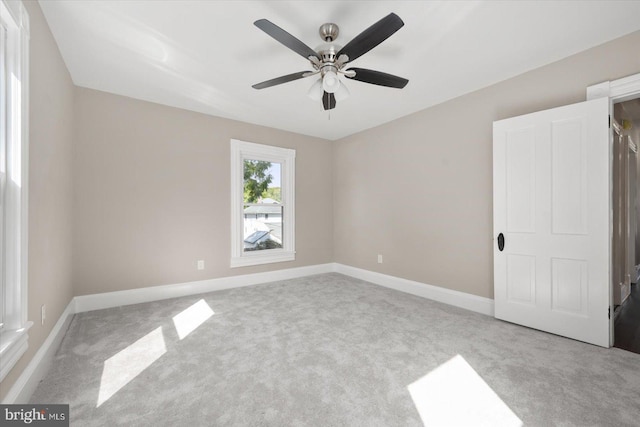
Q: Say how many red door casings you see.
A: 0